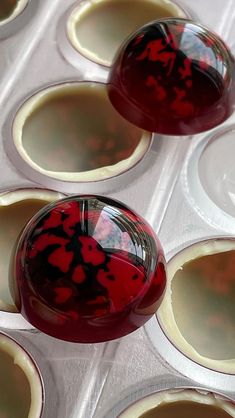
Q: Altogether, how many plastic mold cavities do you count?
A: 8